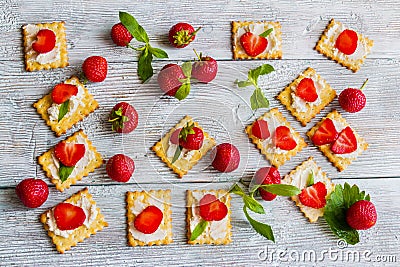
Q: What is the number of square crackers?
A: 13